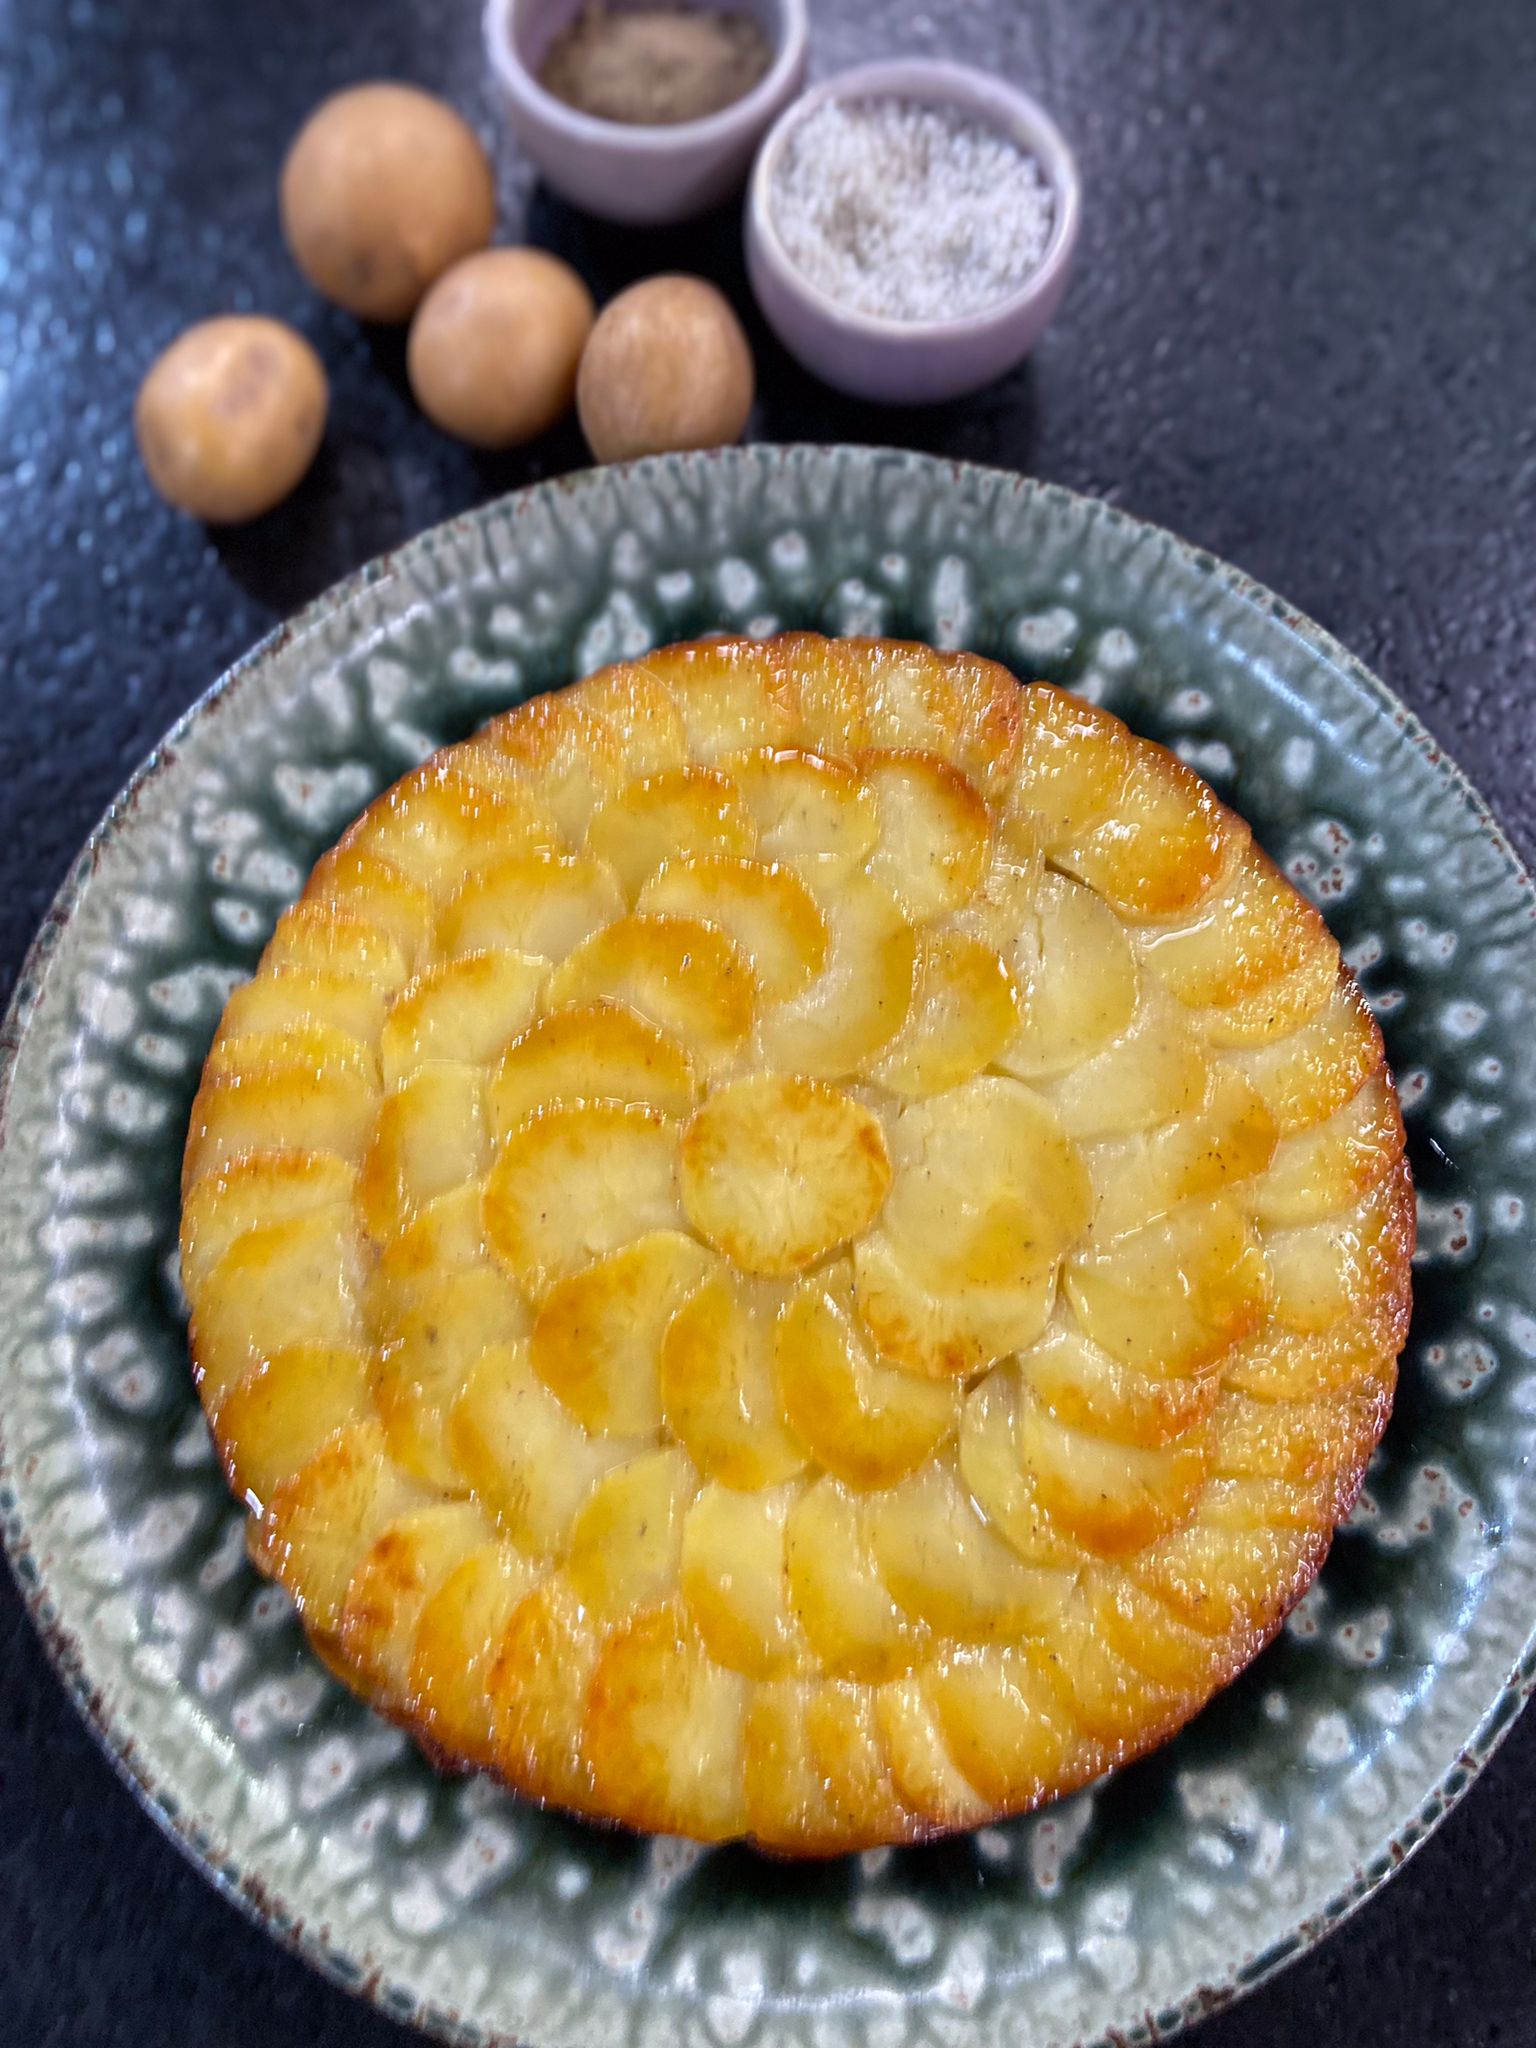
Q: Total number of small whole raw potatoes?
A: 4